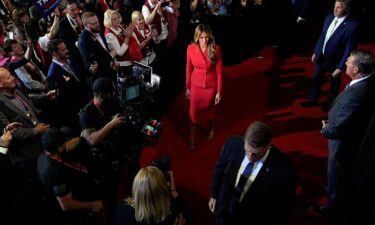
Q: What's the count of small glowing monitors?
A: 2